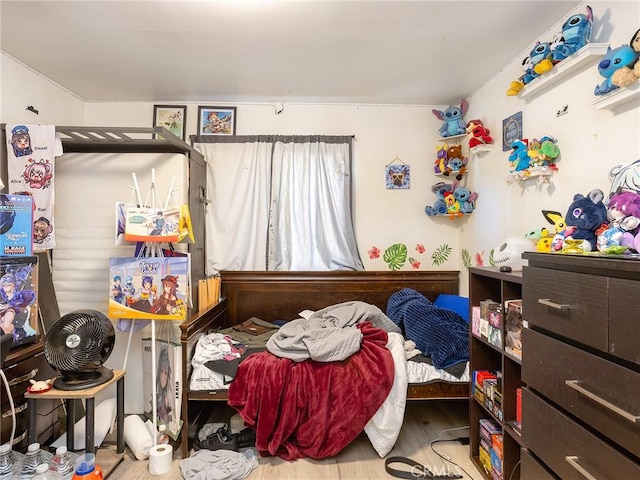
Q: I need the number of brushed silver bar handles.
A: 3